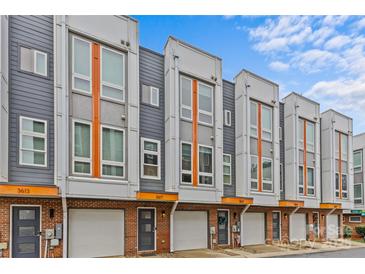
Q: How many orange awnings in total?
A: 5